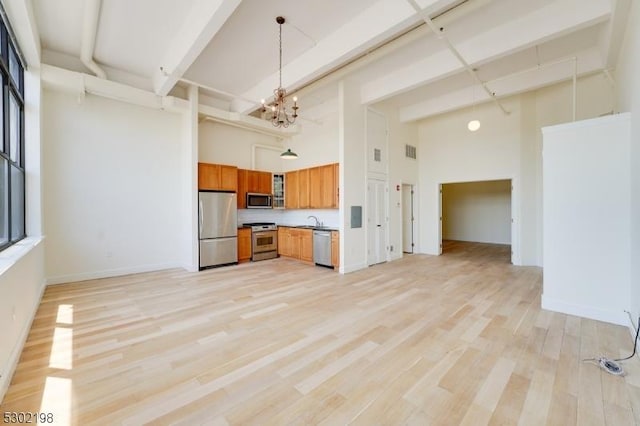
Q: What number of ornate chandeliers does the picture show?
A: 1